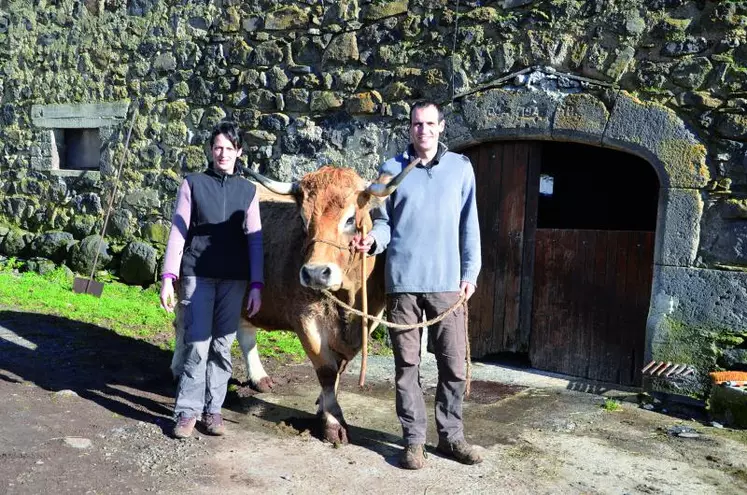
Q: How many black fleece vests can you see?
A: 1